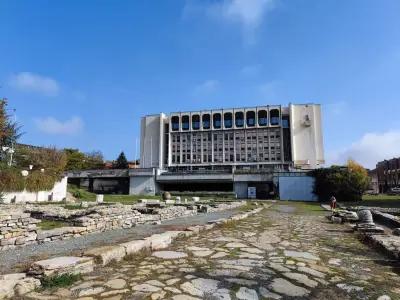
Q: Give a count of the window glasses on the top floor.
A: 10